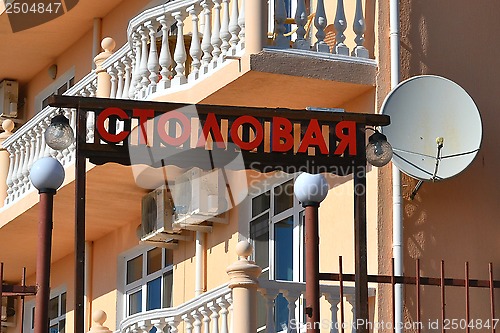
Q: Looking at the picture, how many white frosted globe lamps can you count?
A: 2